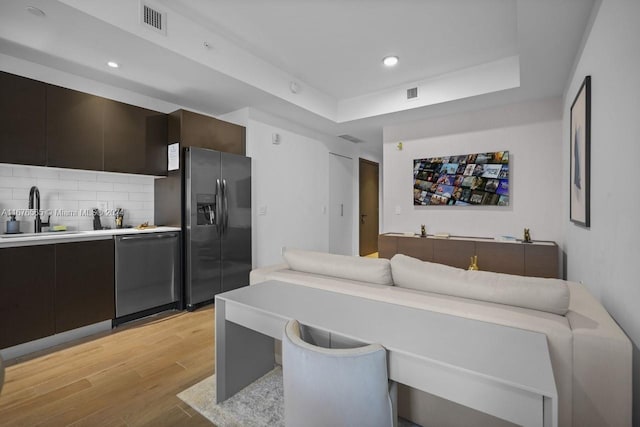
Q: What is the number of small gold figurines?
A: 3